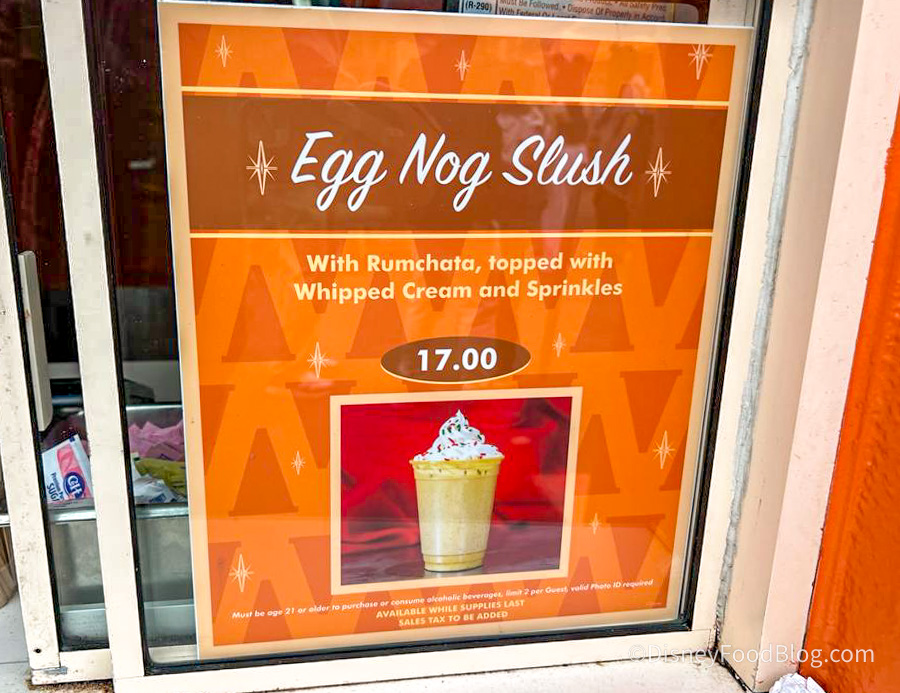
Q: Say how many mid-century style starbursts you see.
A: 11